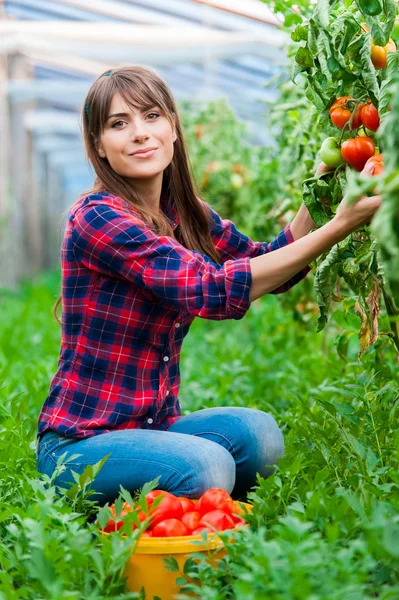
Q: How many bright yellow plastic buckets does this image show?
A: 1